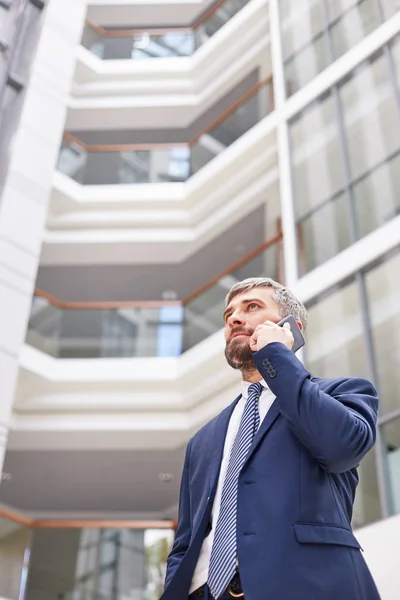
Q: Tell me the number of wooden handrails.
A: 4